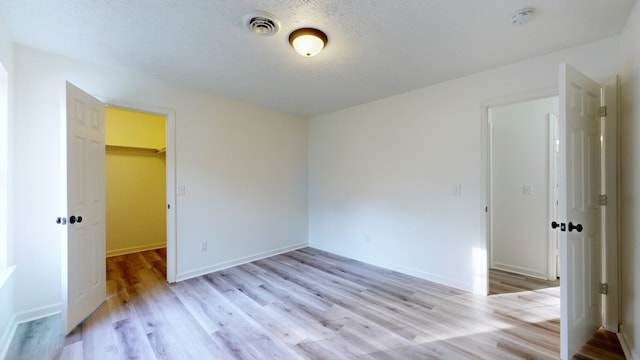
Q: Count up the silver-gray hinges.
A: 3